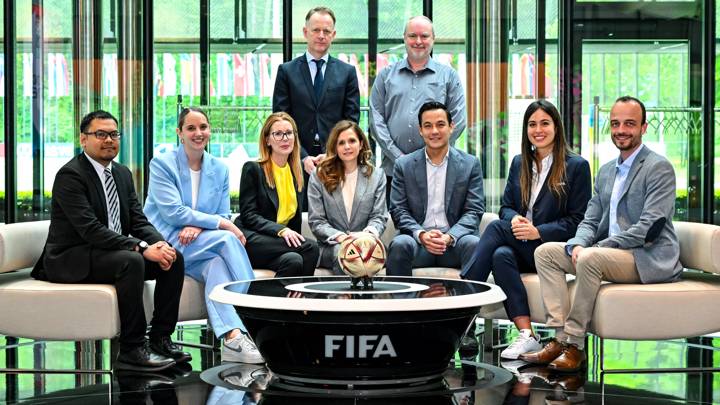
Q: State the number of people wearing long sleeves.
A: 9